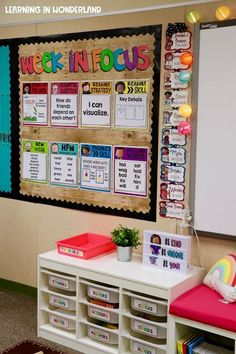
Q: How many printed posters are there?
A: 8